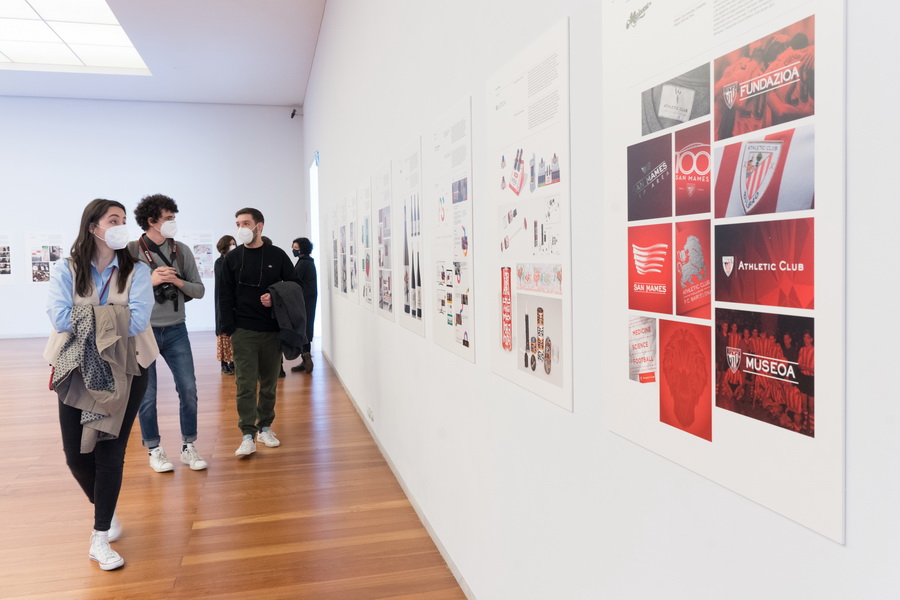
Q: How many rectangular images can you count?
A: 11